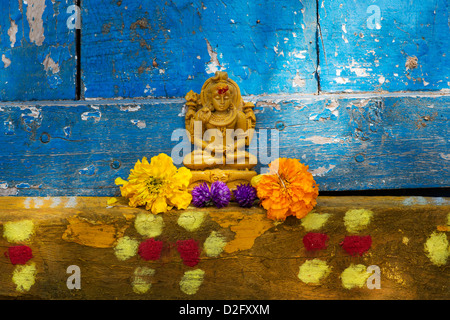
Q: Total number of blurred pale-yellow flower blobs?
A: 13